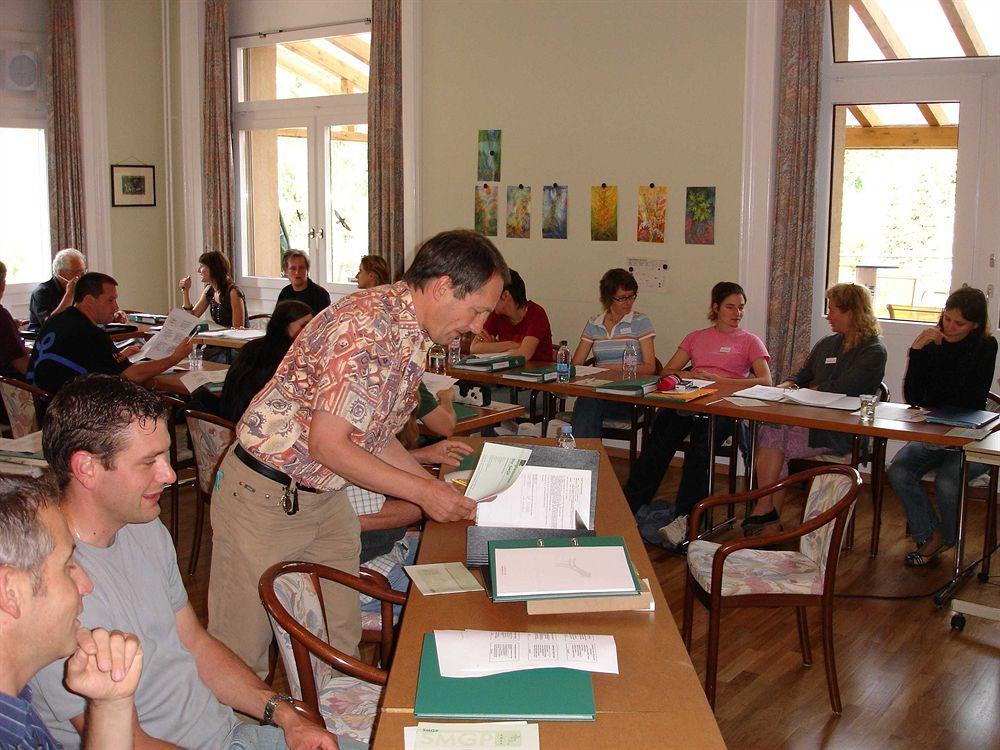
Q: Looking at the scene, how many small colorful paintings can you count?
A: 7